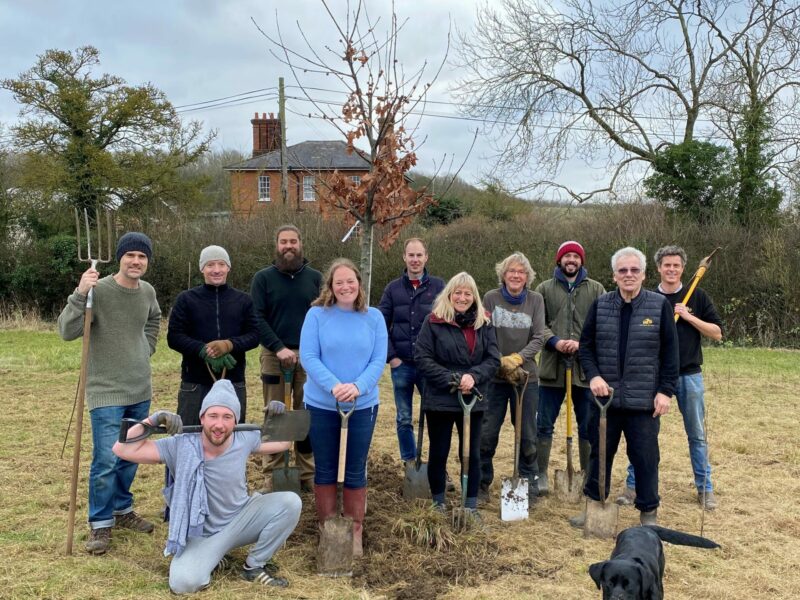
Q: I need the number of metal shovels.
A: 7